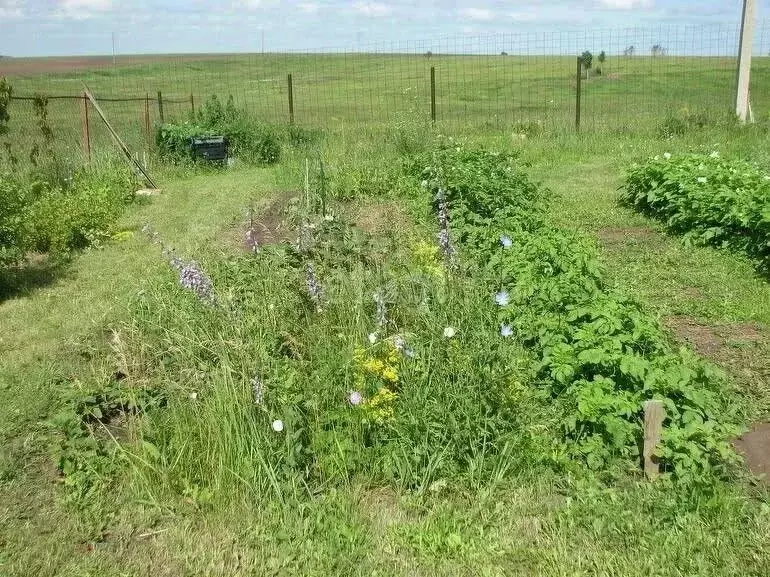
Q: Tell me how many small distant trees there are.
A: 4